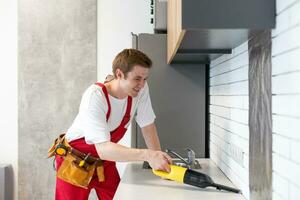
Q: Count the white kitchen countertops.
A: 1